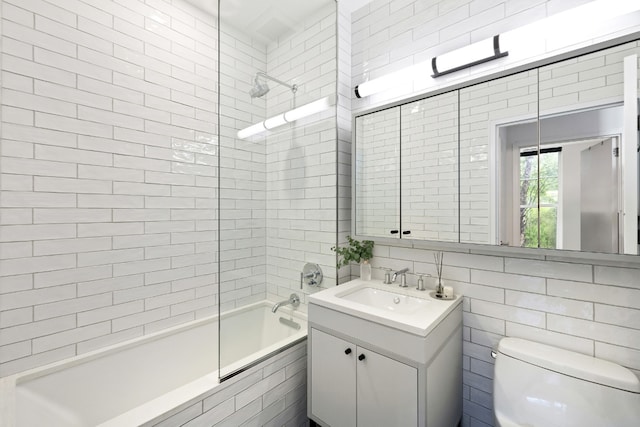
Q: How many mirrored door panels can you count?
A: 4